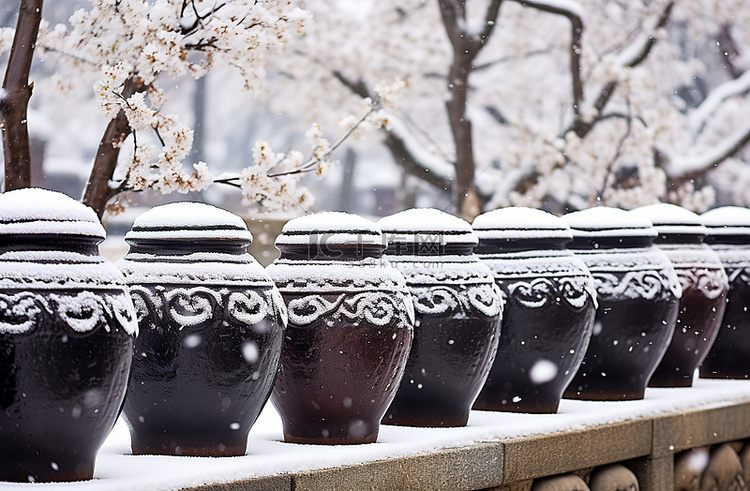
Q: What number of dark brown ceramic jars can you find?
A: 2